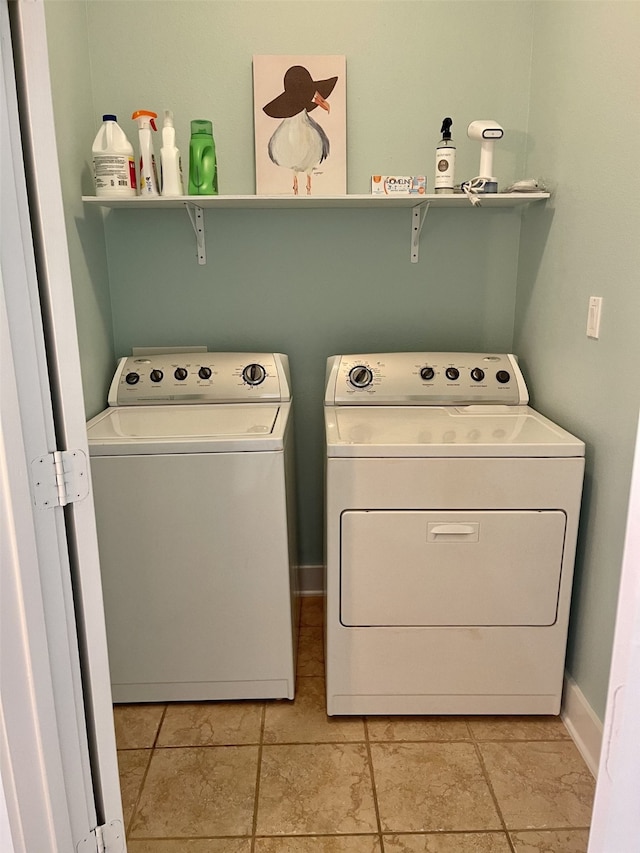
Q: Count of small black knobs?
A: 8